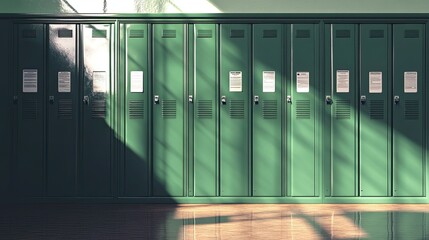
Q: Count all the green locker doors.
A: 12